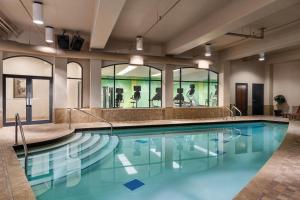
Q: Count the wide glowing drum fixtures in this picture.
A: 2